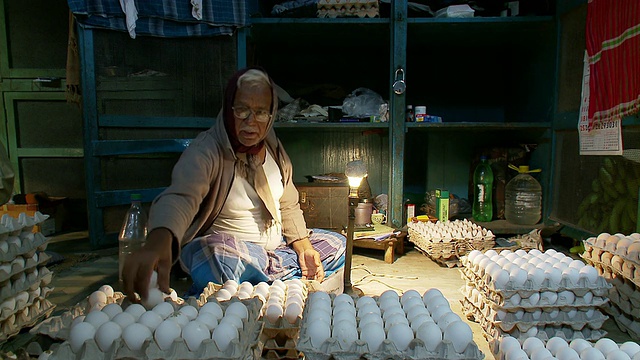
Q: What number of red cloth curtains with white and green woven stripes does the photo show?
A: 1